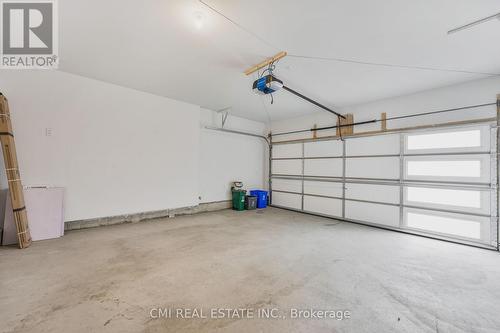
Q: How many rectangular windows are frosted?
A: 4